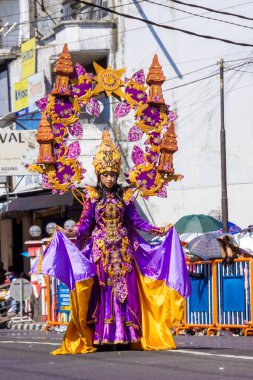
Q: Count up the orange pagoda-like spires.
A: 4